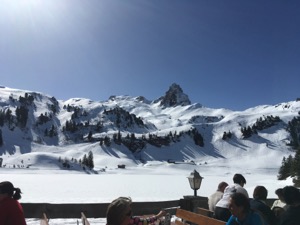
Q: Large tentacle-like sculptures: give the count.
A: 0